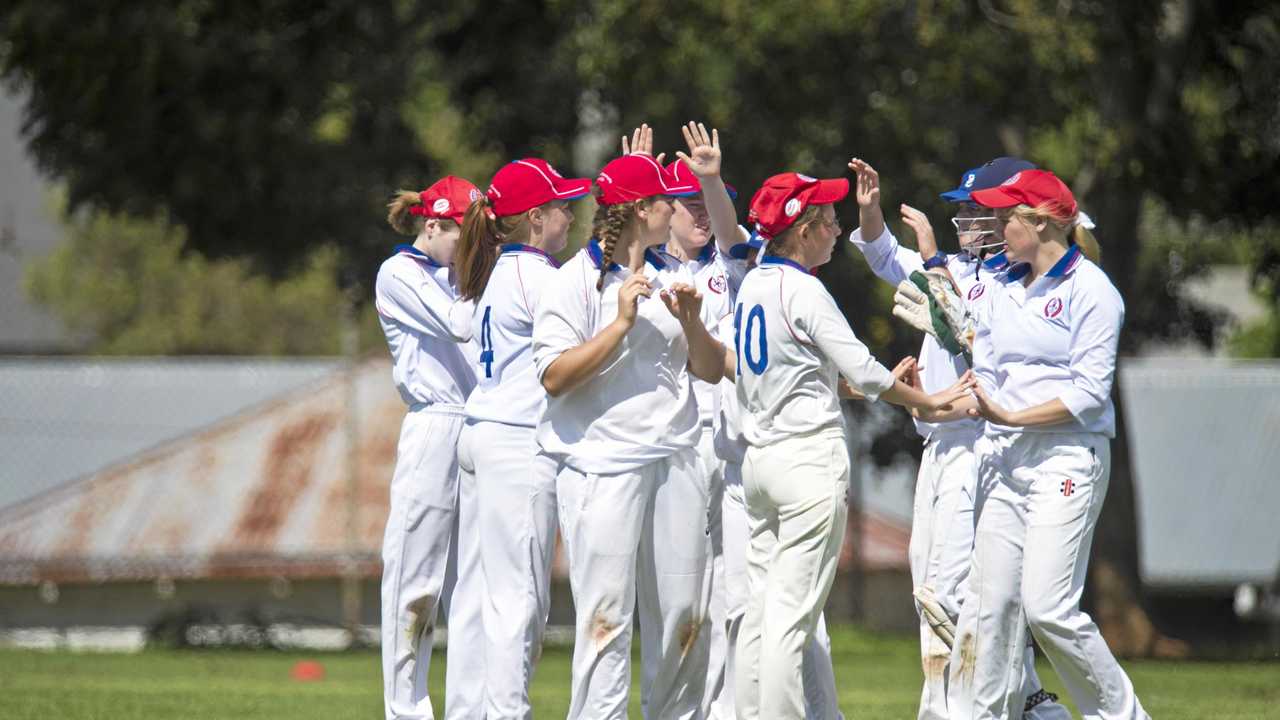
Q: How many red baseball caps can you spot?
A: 6